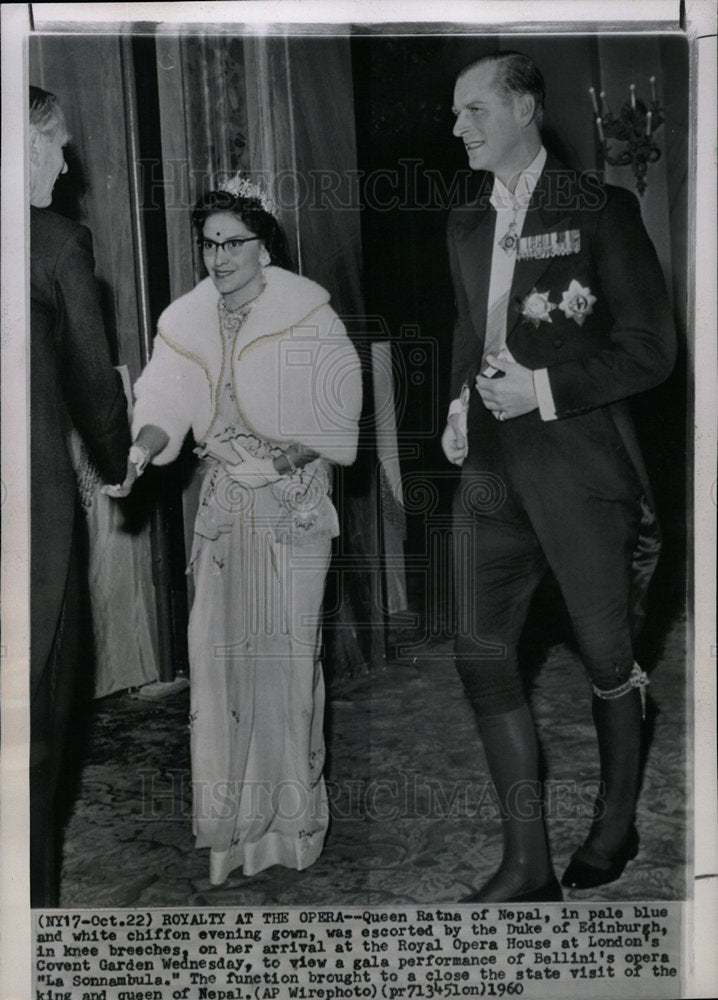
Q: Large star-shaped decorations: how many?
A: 2